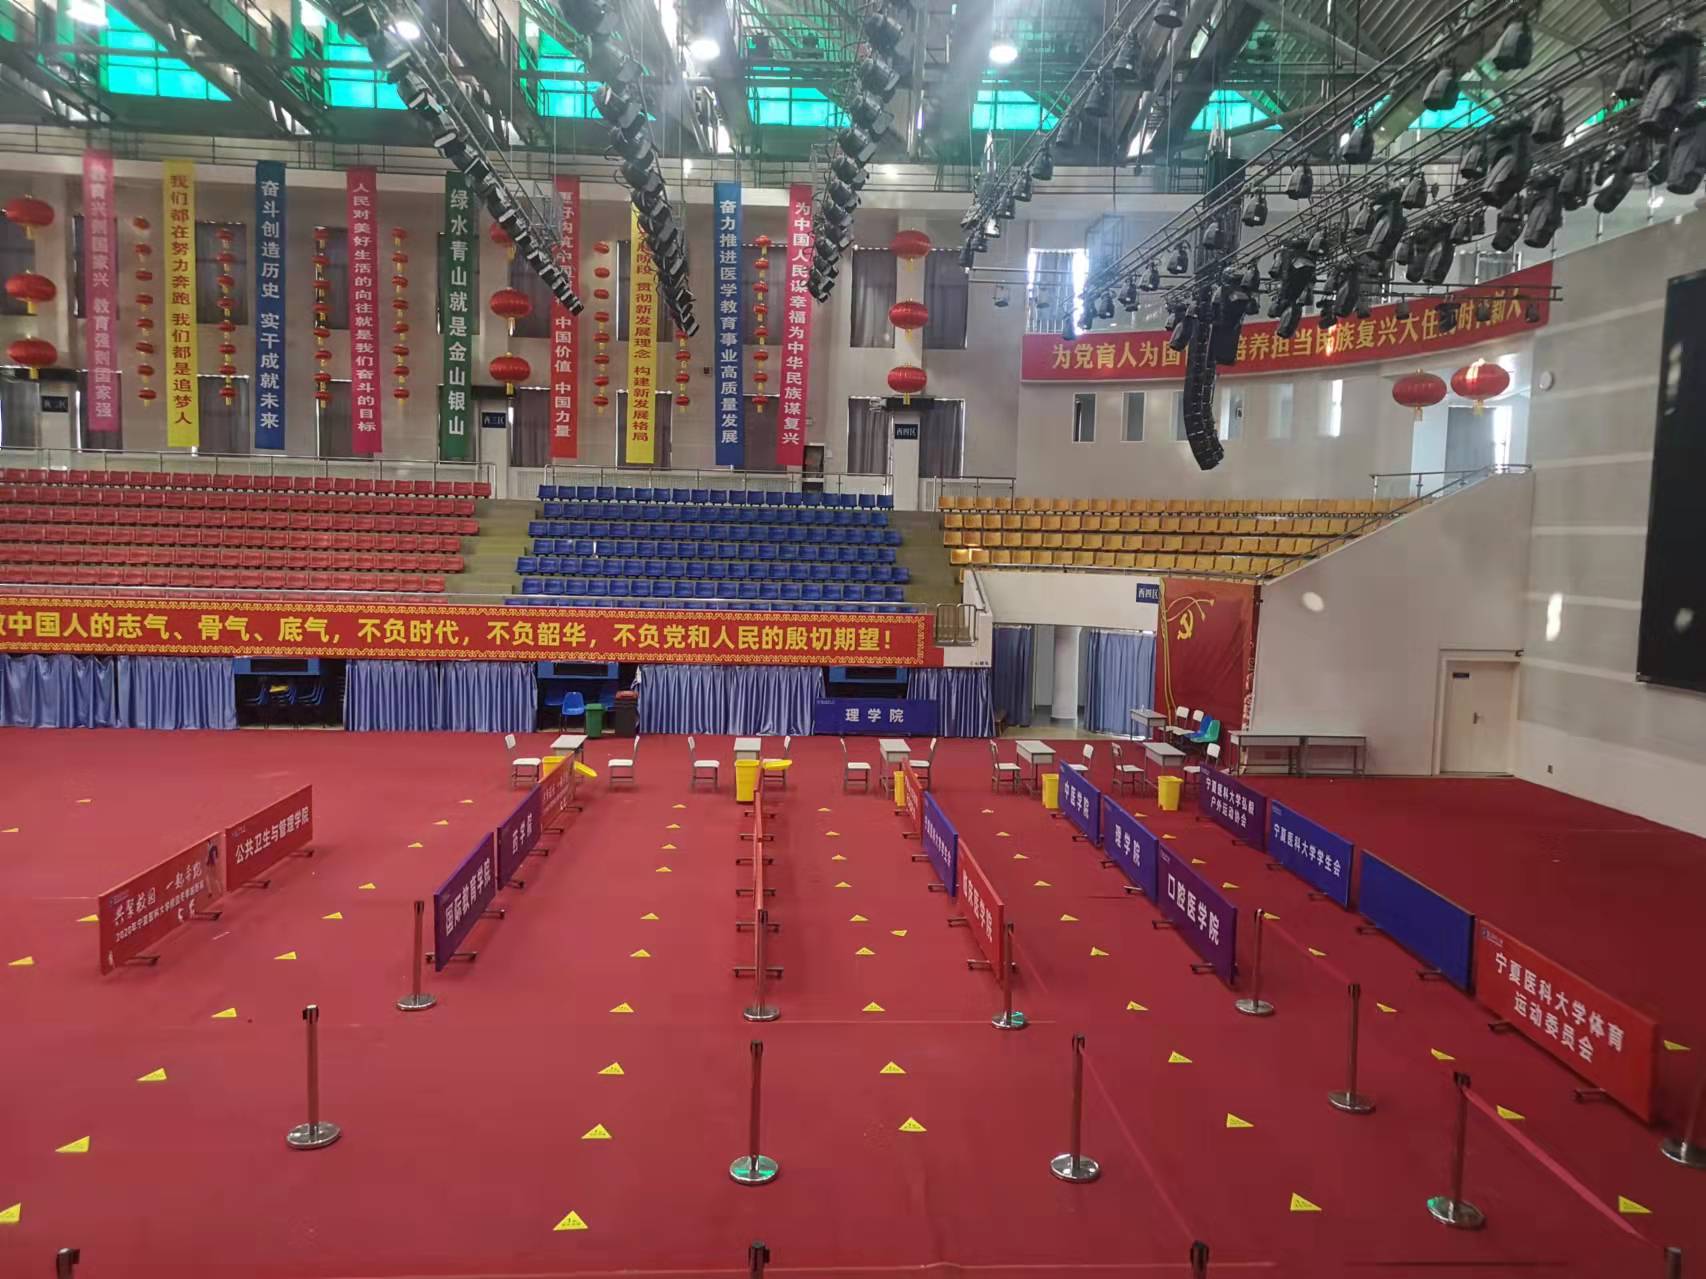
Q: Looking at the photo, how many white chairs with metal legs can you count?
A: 12